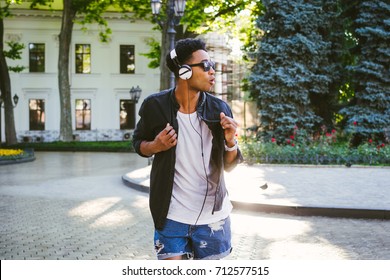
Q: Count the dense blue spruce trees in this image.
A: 2